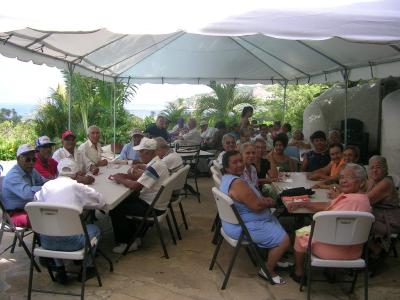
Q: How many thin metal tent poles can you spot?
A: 4